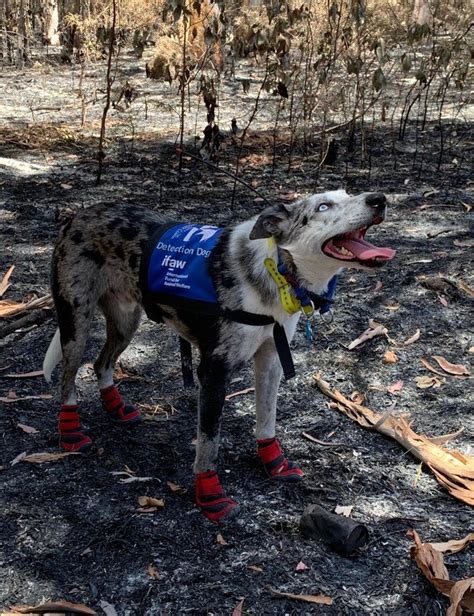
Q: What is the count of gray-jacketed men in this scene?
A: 0